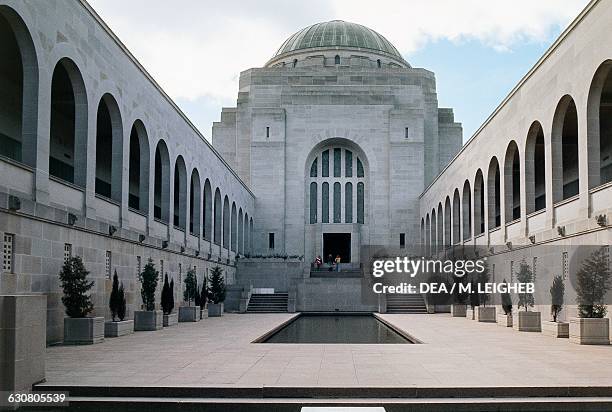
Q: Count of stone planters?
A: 14